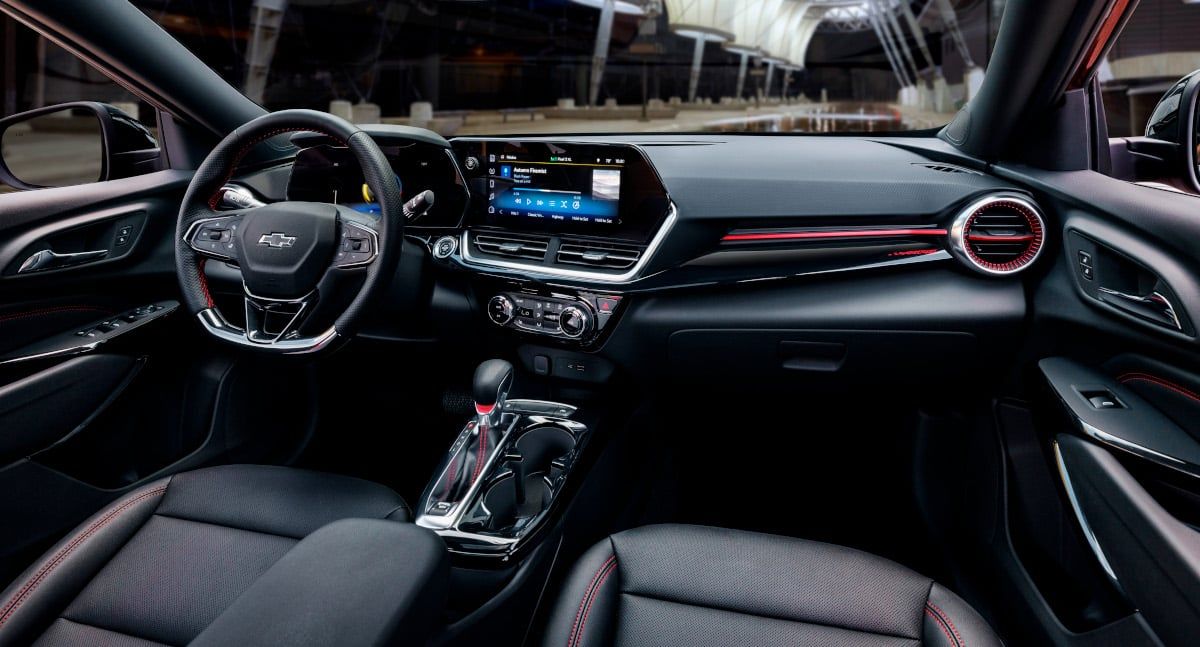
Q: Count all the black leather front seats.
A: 2